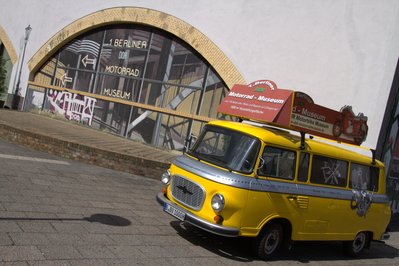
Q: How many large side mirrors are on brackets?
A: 2